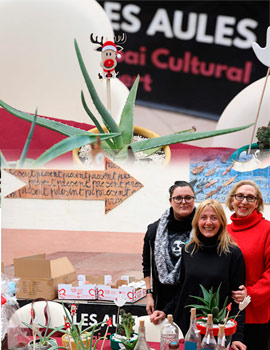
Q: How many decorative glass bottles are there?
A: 5